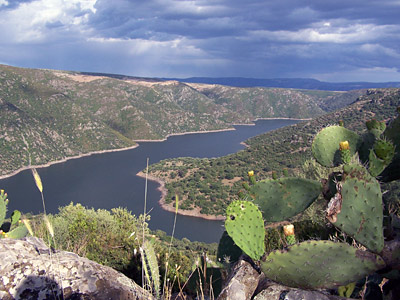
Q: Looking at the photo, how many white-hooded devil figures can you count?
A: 0